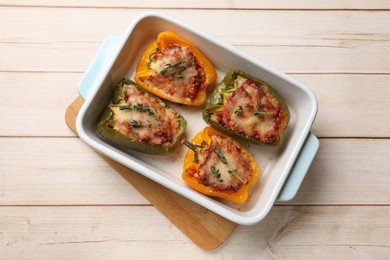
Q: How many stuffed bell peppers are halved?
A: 4